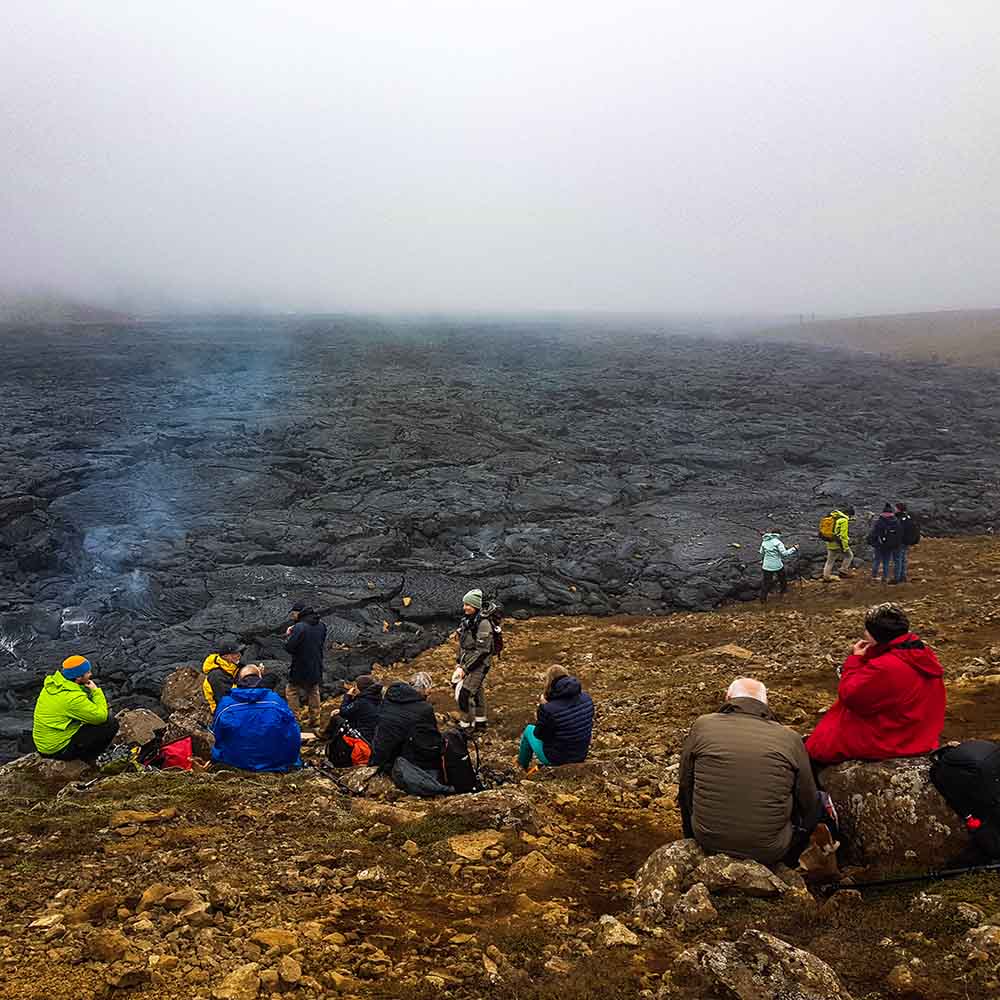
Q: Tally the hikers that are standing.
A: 6